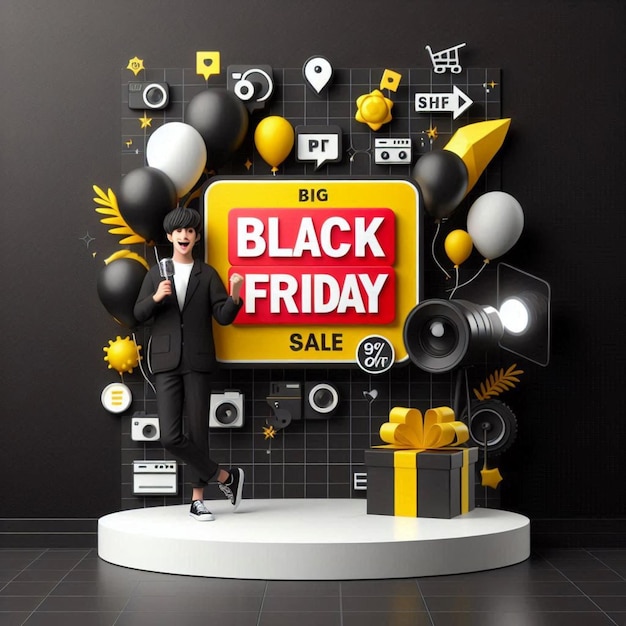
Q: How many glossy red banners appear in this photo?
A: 2